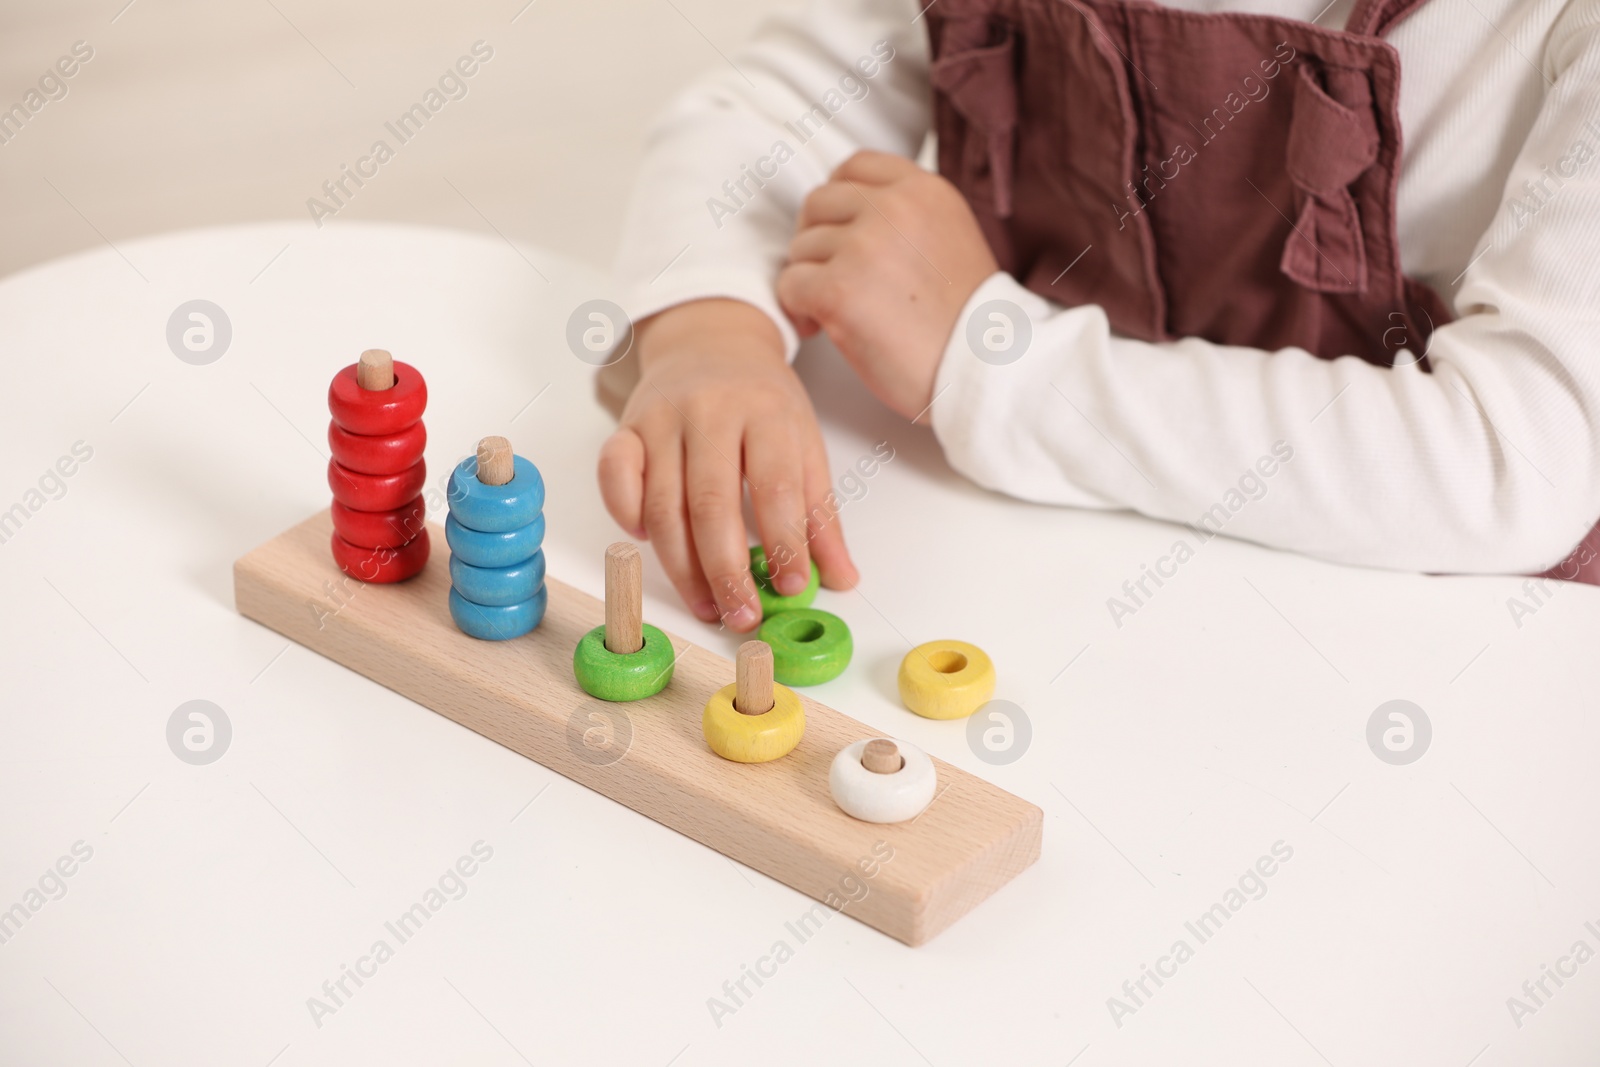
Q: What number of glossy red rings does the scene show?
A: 5